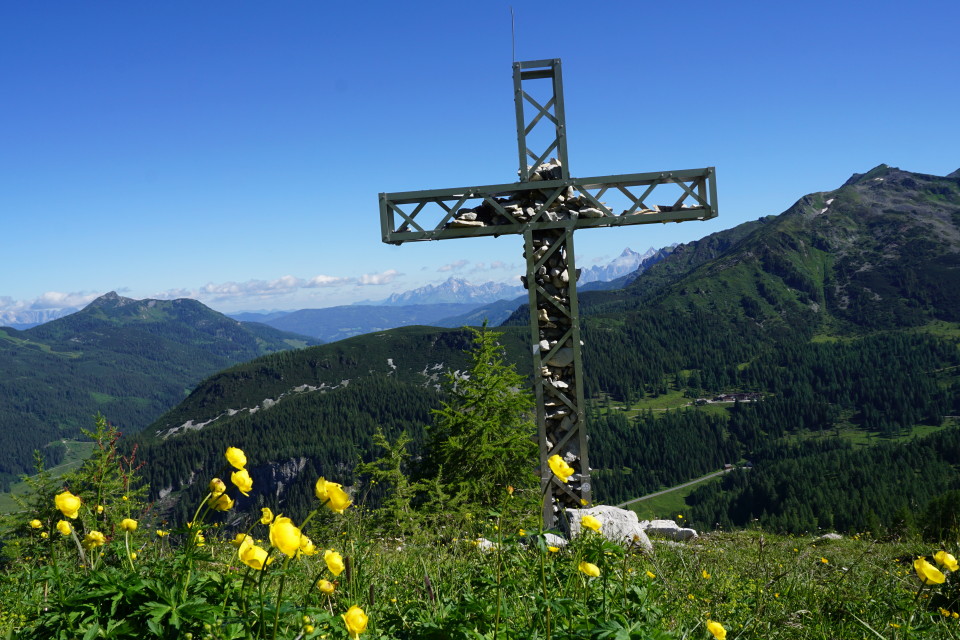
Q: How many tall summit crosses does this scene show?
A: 1